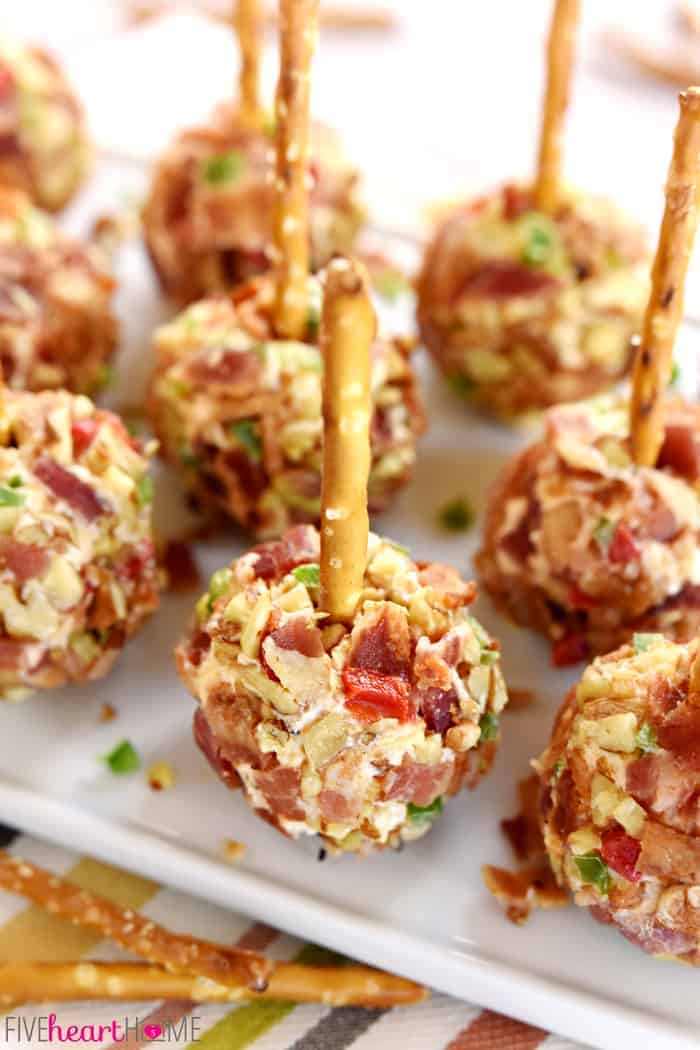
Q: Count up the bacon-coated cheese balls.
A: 9